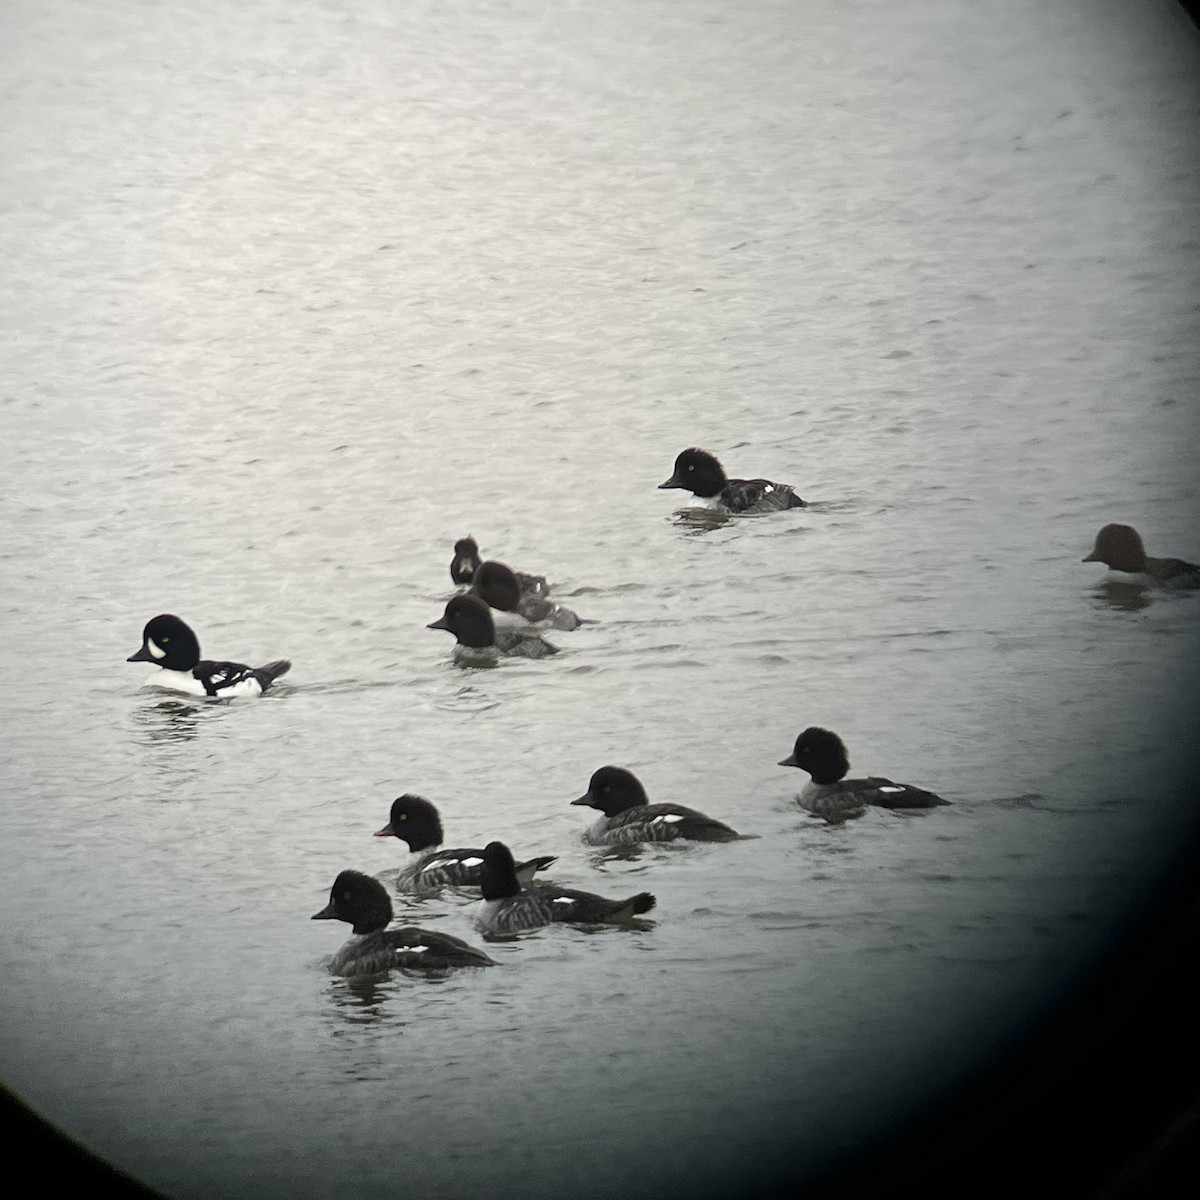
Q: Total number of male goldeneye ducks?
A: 1